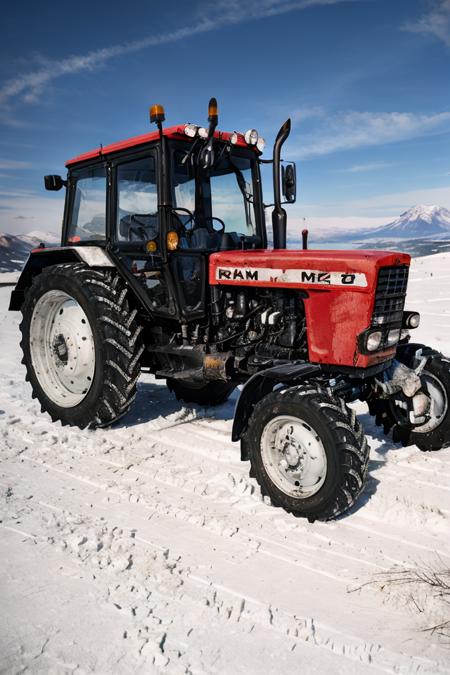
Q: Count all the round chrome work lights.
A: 5